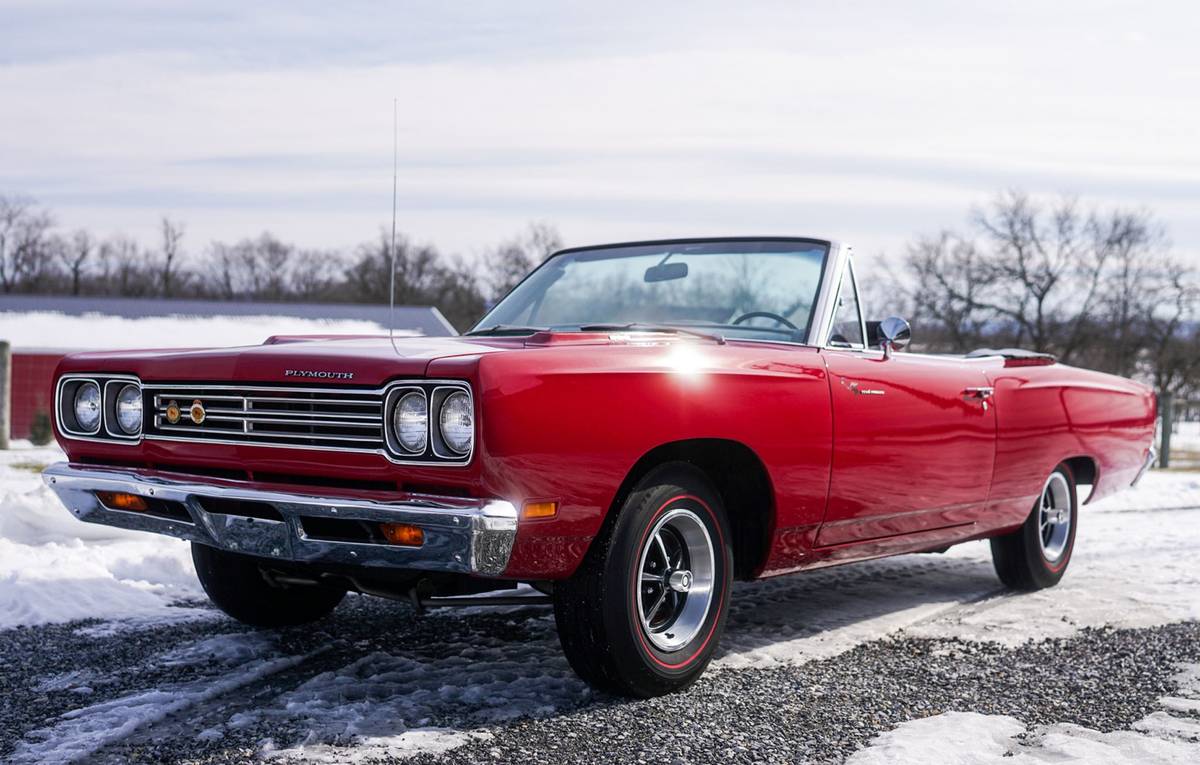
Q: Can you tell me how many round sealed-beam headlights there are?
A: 4